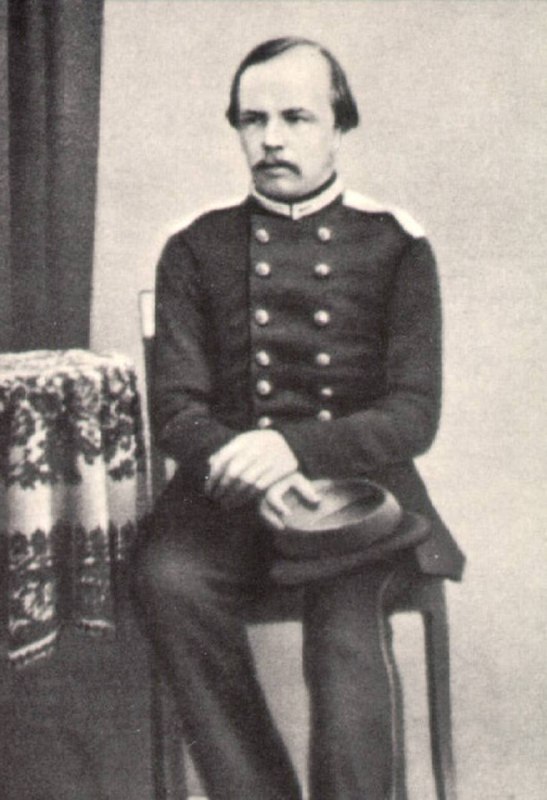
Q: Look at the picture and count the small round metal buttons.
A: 12